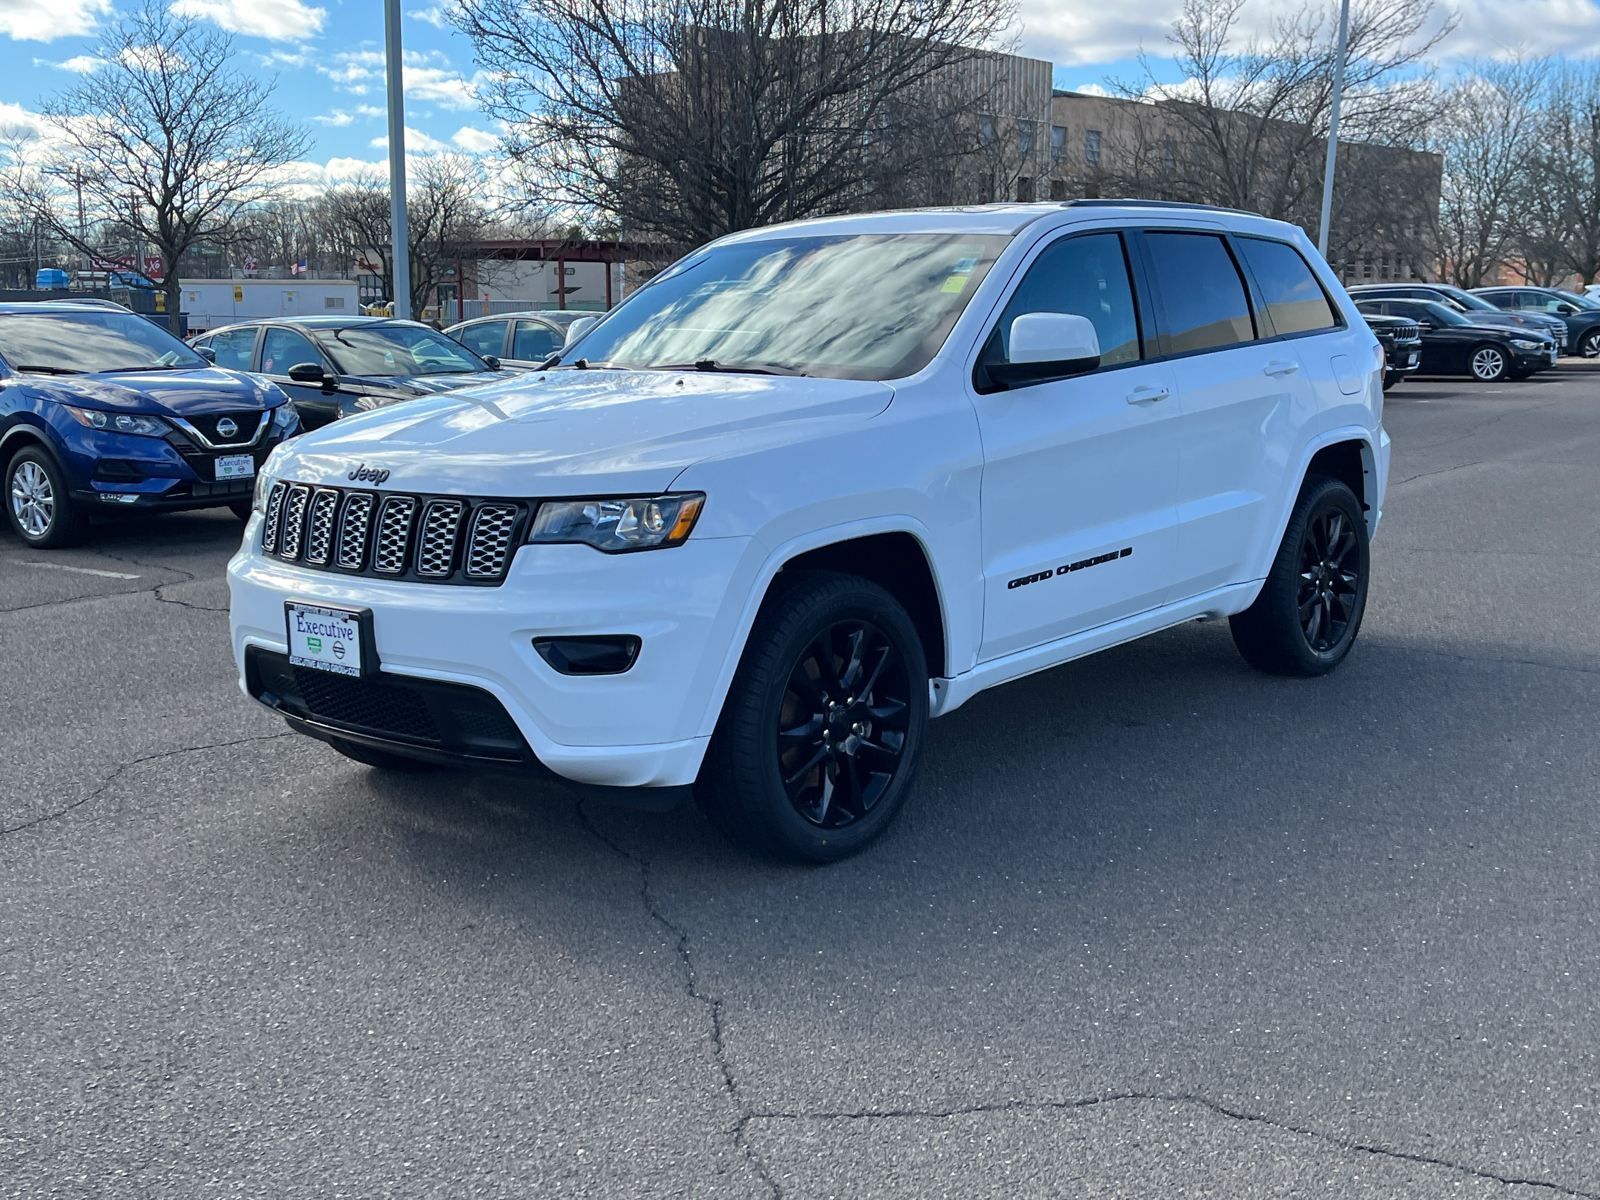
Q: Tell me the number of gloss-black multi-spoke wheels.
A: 2